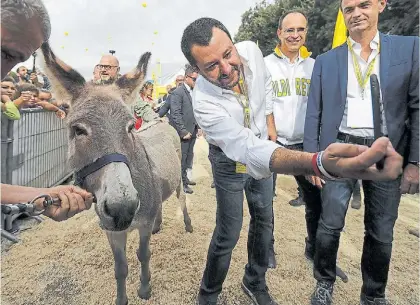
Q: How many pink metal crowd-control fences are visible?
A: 0